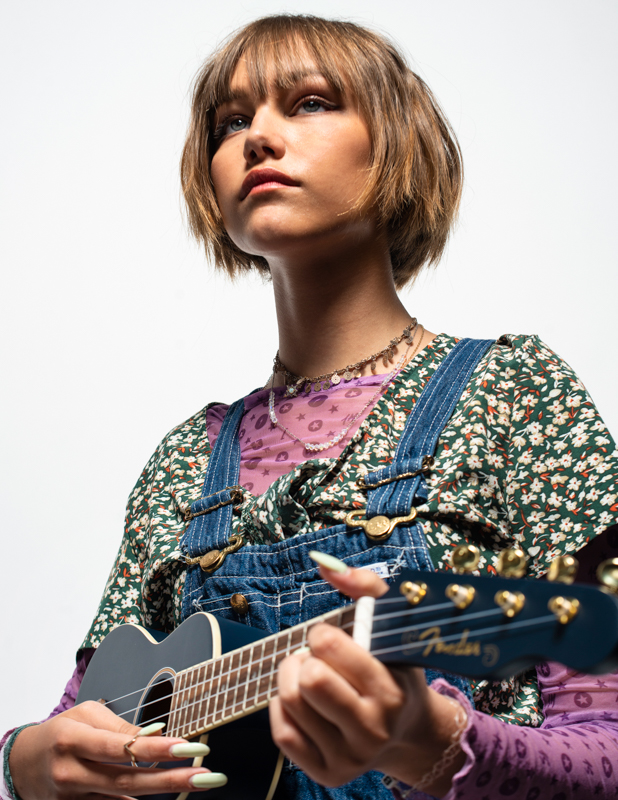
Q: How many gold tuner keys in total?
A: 4